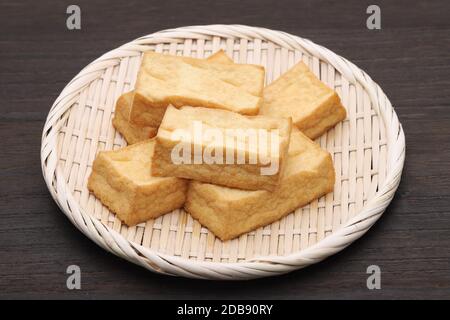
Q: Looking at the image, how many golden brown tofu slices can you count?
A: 6